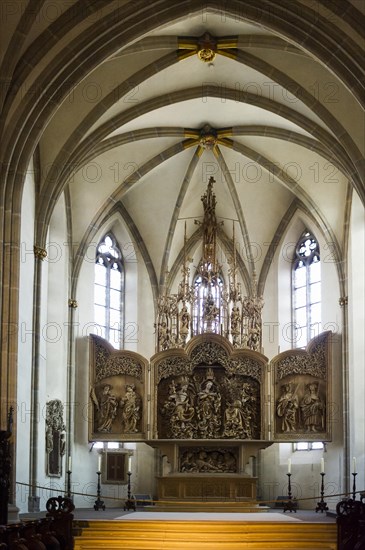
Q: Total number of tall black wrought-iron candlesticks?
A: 6